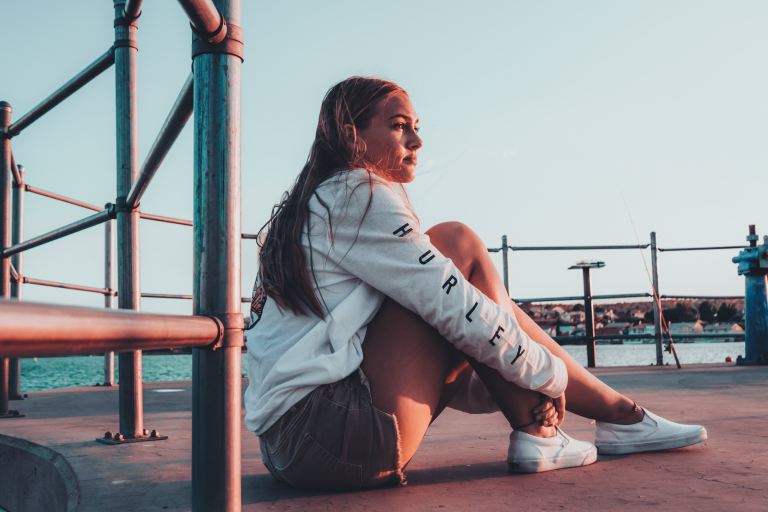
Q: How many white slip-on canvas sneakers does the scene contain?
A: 2